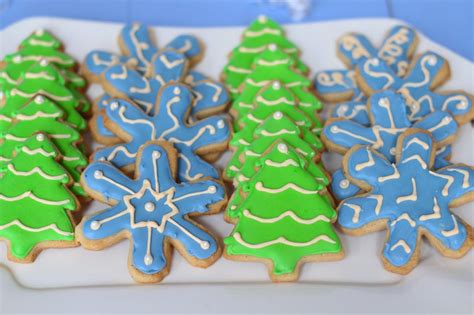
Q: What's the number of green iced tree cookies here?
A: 9